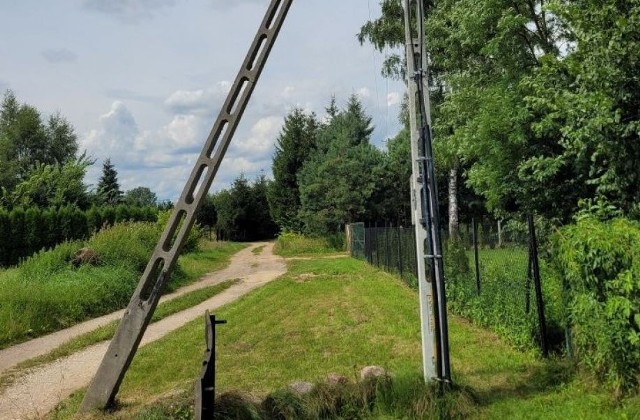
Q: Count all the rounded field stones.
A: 3